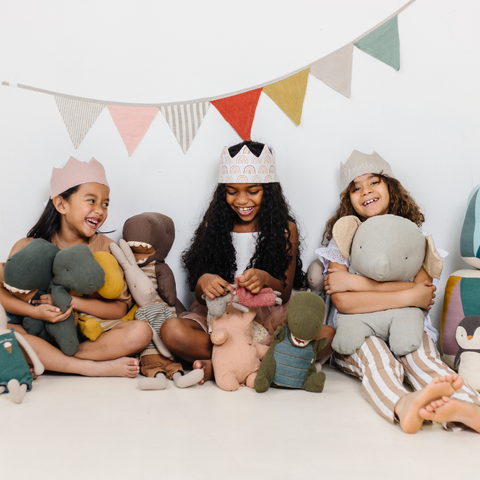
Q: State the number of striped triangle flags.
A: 2